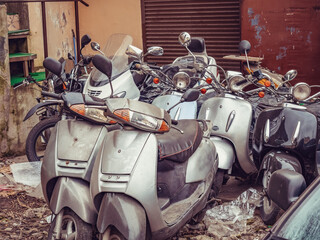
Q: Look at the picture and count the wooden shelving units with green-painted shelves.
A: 1